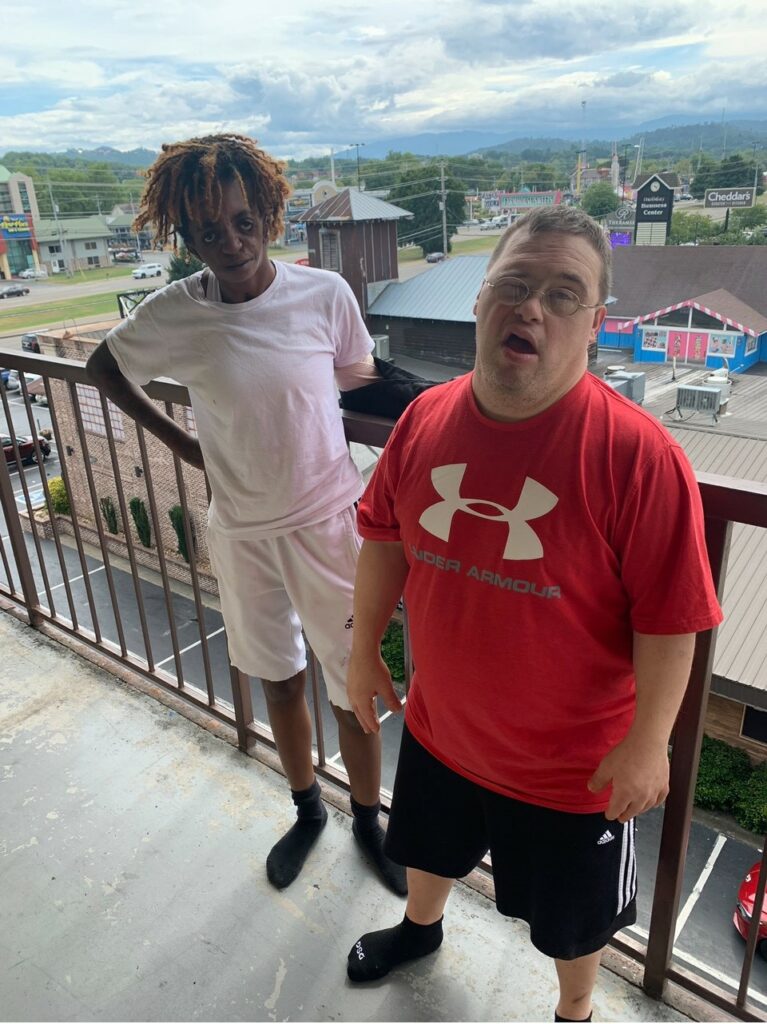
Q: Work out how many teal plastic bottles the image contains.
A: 0